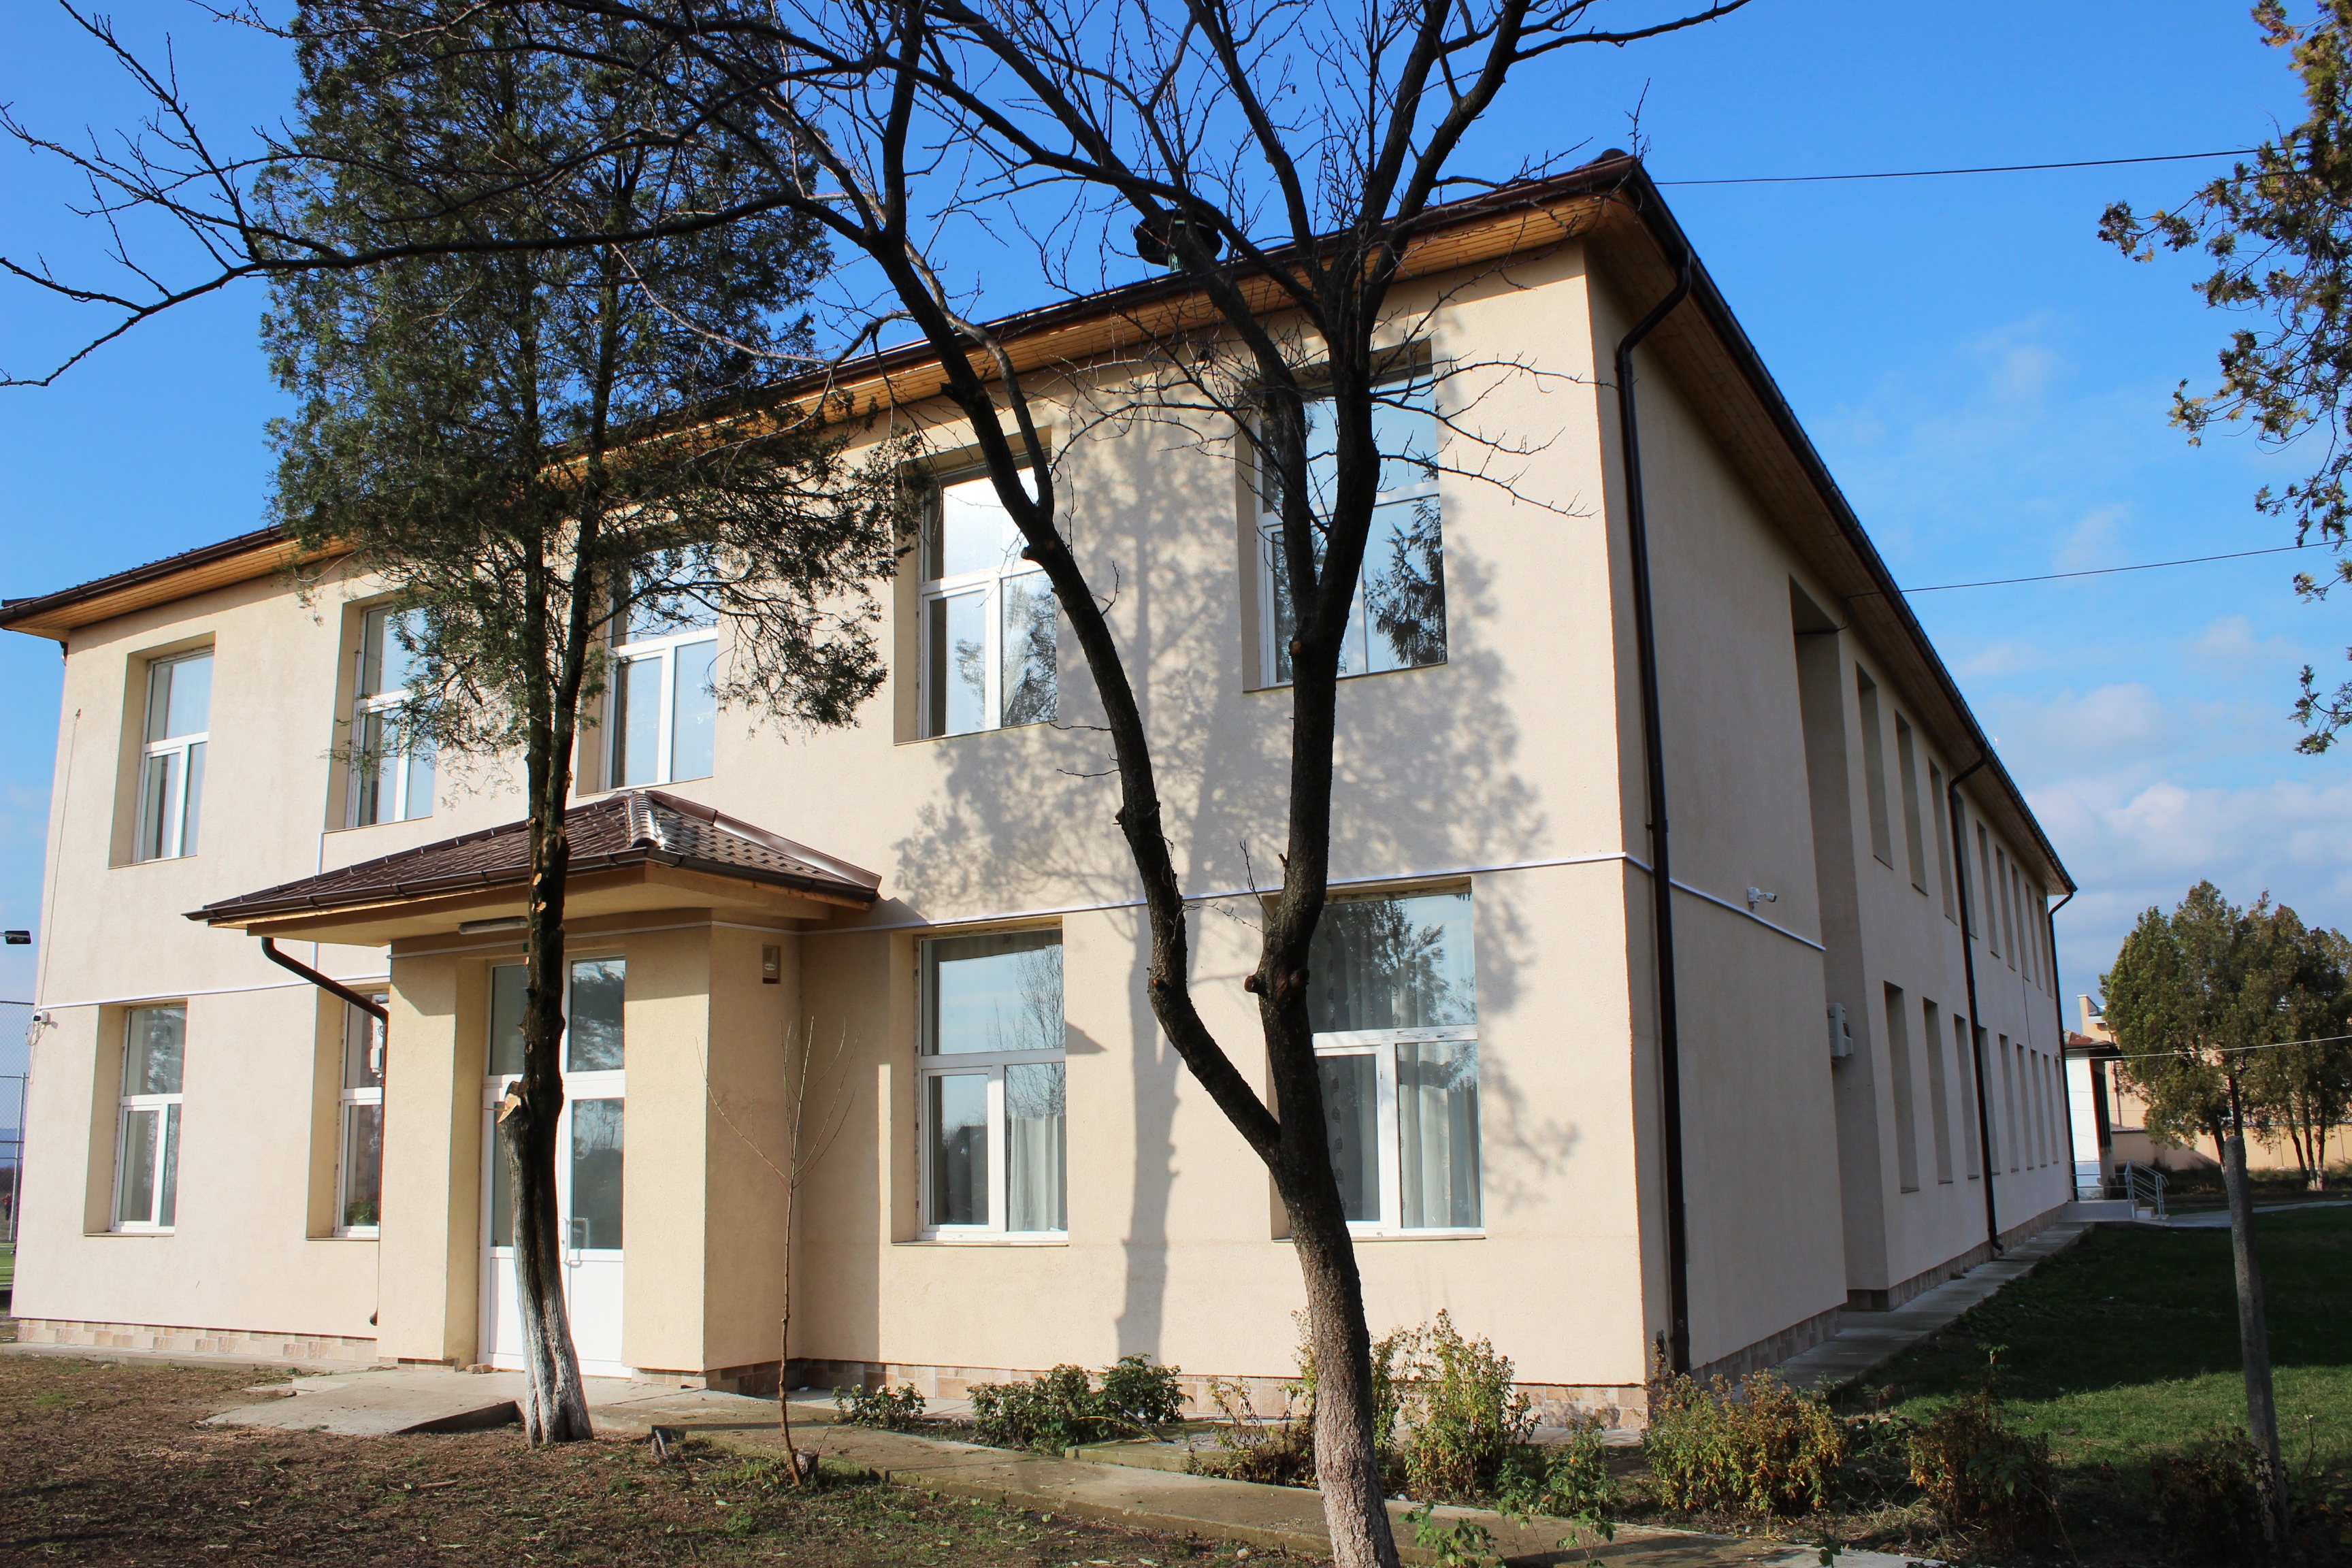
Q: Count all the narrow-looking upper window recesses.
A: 9